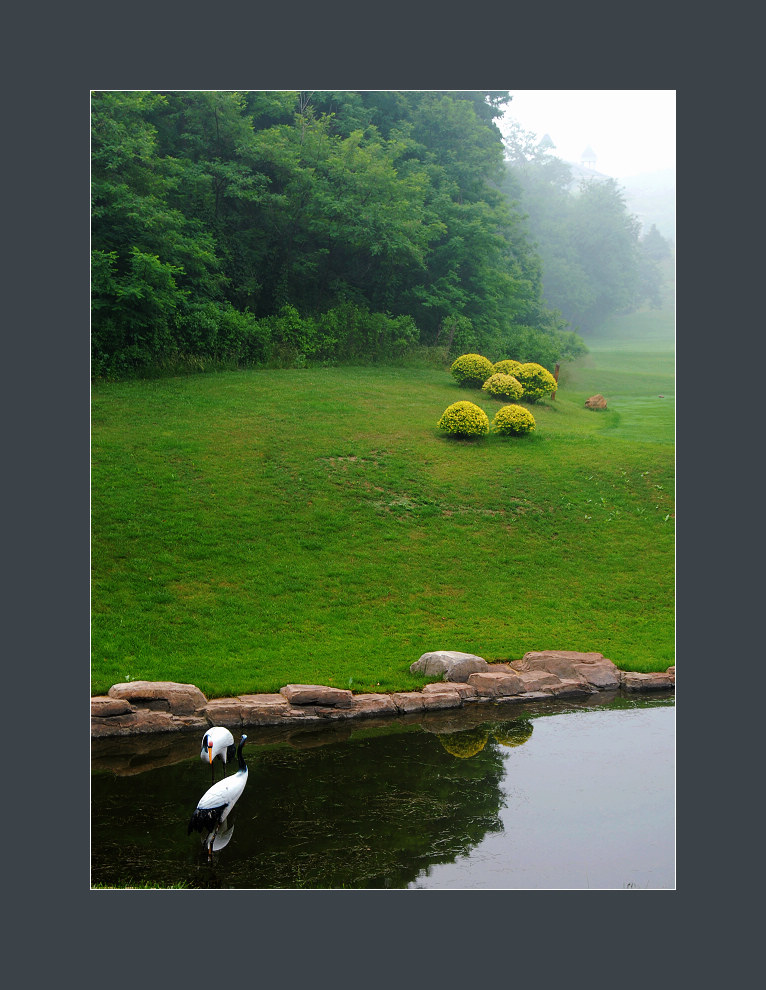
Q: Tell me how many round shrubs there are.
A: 6